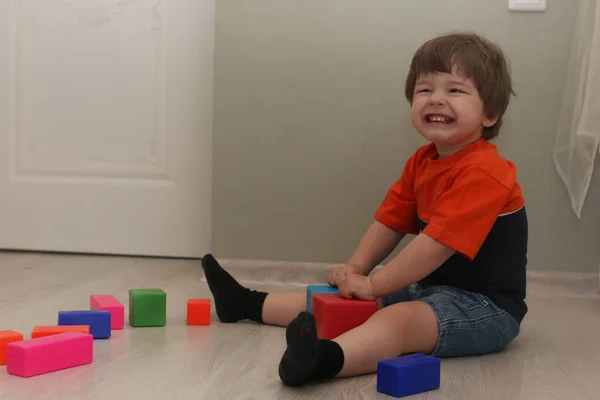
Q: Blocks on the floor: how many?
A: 10